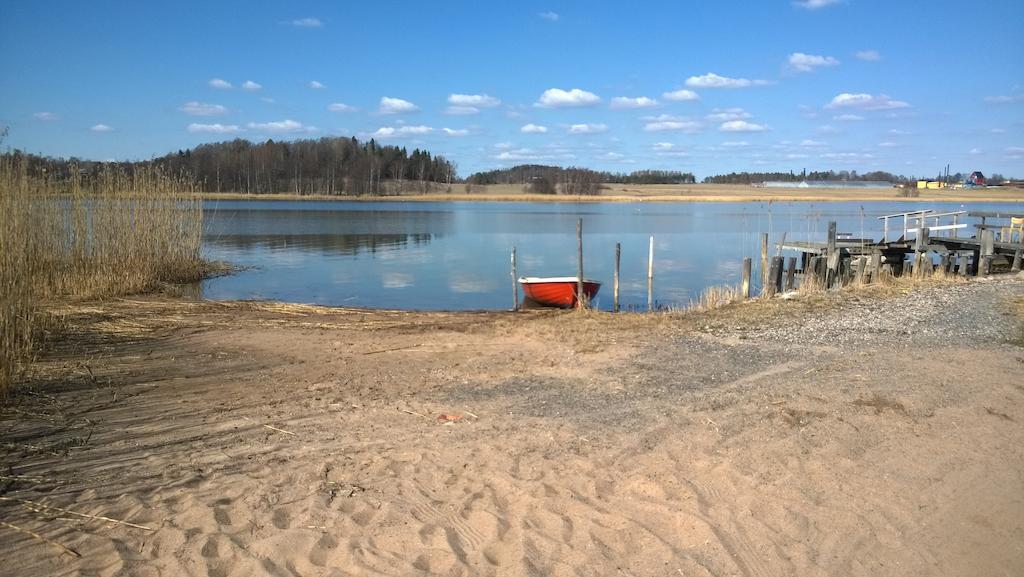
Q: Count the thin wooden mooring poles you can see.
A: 4